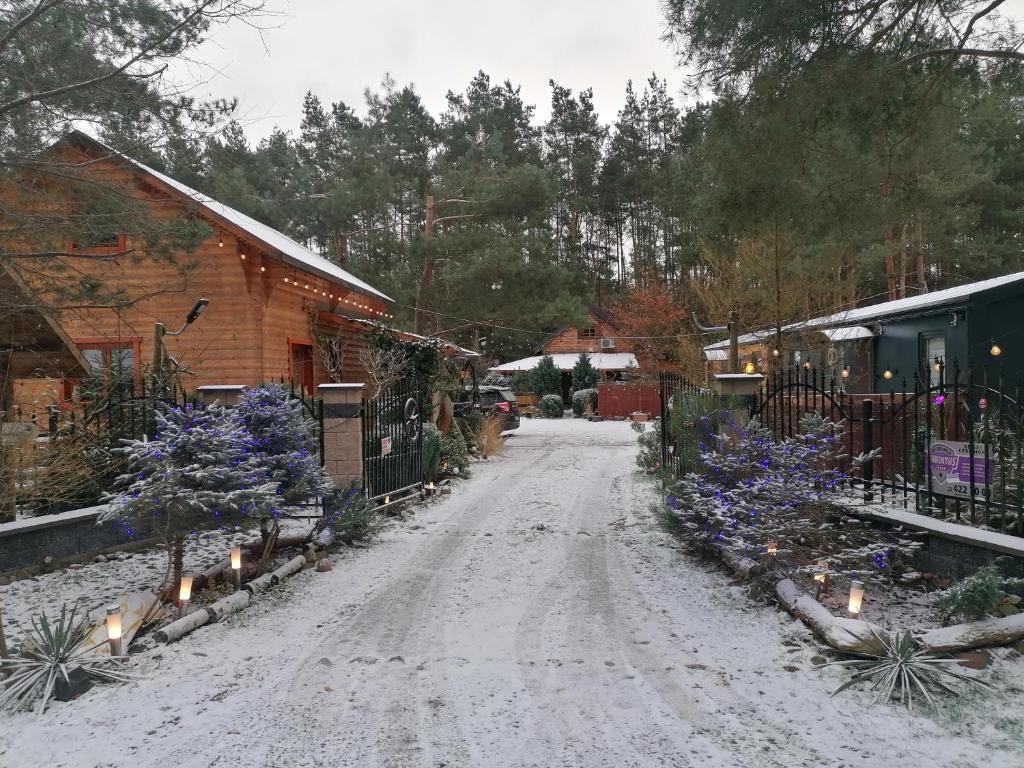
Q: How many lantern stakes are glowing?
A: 9